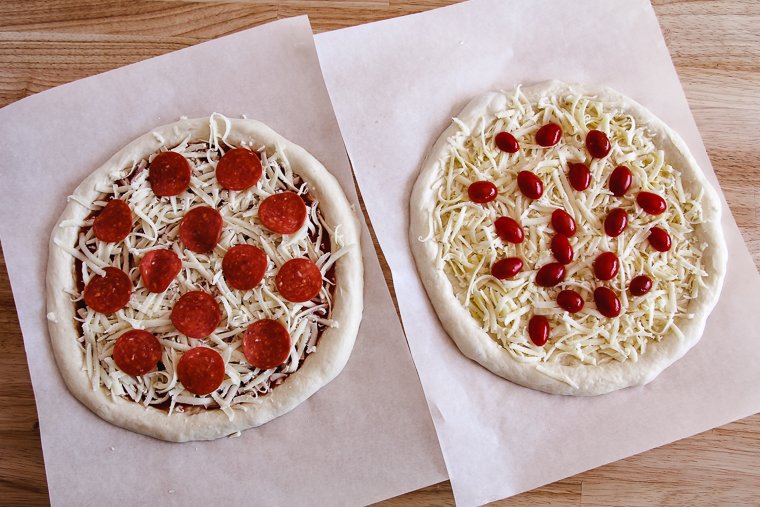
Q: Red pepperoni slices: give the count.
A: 13